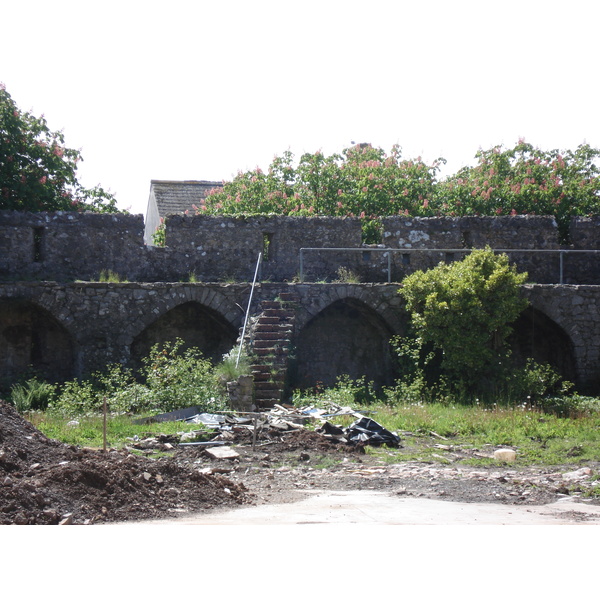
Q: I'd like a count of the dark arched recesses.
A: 4